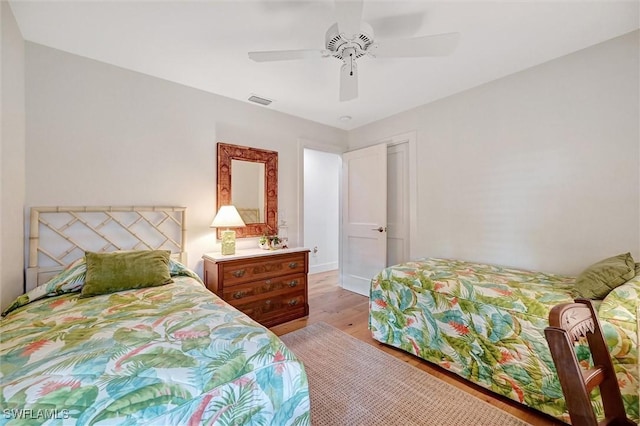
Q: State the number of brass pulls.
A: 5